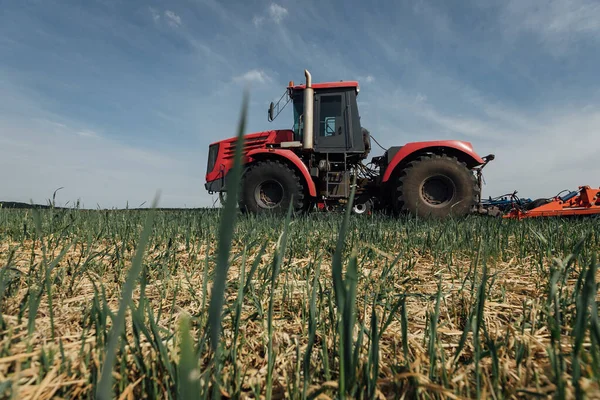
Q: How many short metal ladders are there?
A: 1